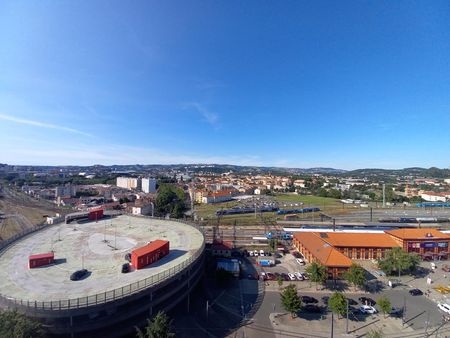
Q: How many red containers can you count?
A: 3